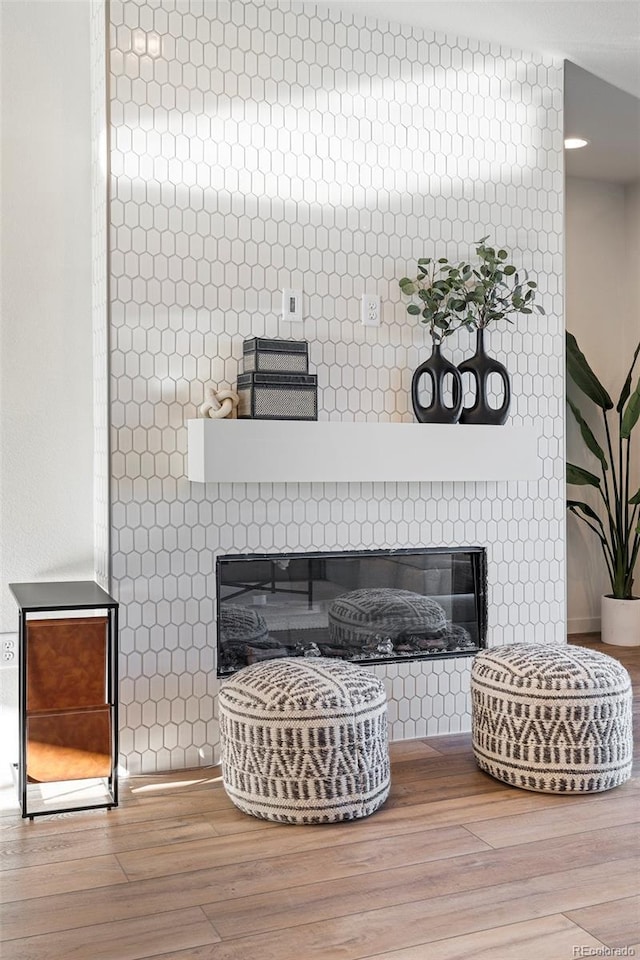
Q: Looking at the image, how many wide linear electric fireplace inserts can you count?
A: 1